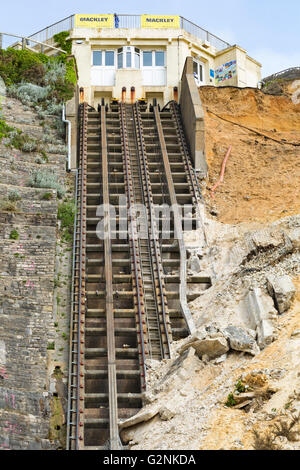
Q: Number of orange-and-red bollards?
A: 4